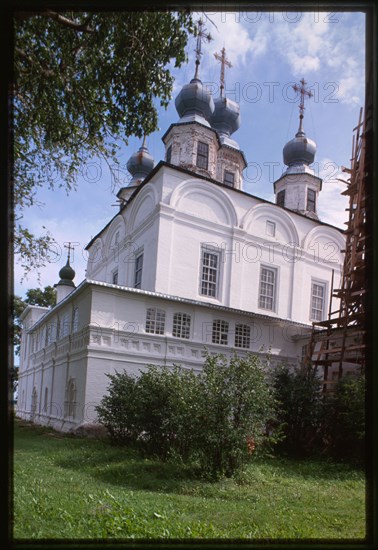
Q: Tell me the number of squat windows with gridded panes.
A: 4